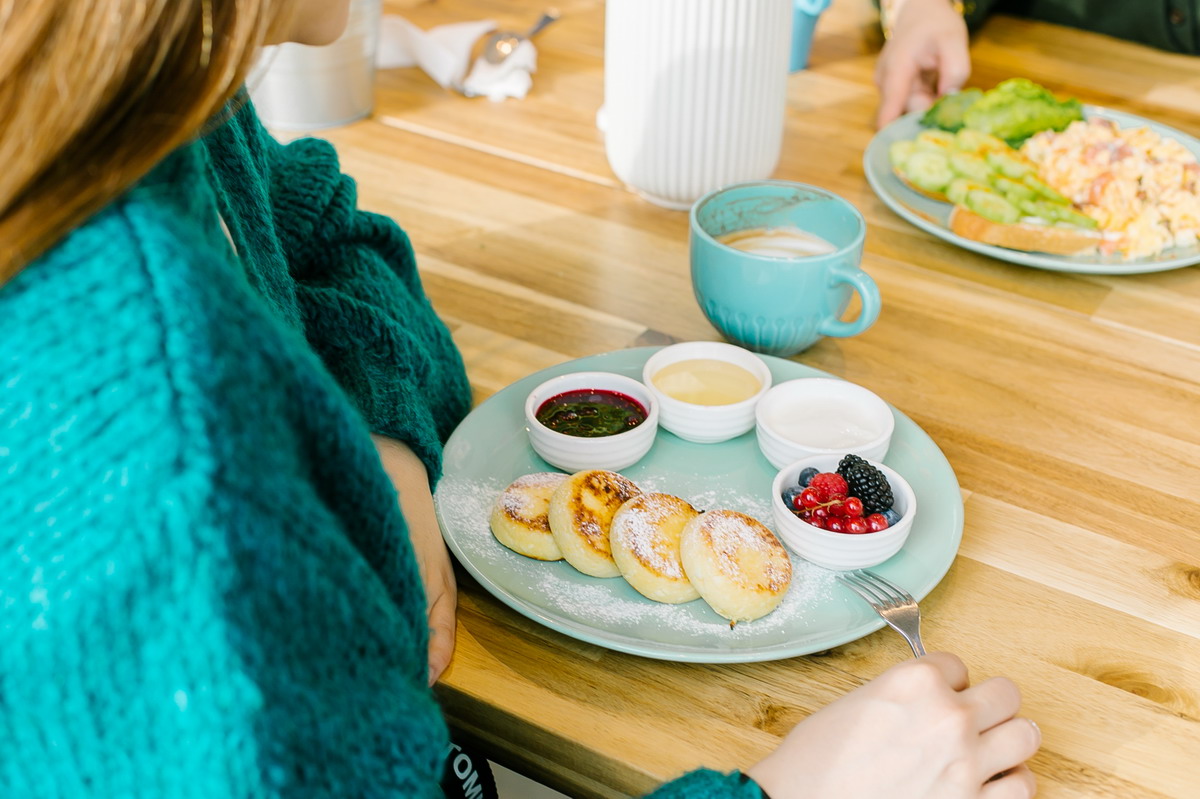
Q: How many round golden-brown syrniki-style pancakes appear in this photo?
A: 4